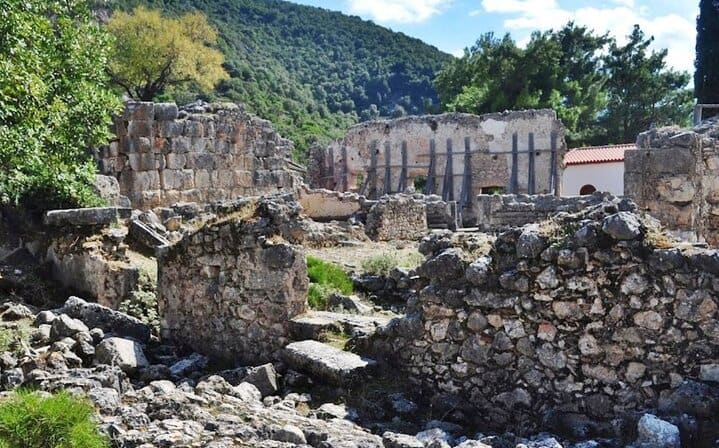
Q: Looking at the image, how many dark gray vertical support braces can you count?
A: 11